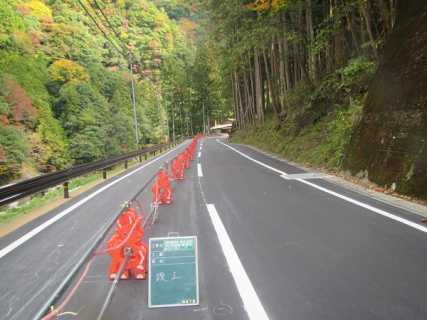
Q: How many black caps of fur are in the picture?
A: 0